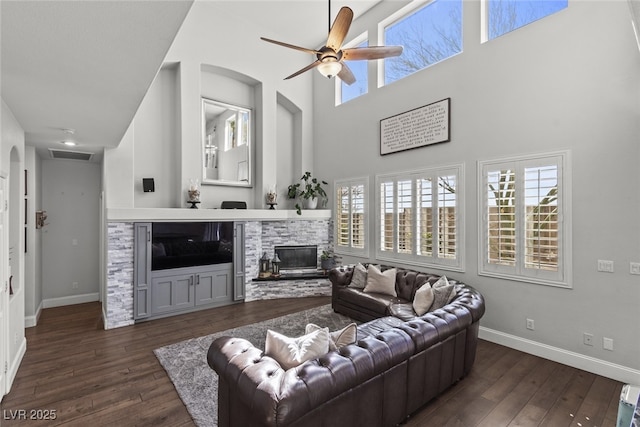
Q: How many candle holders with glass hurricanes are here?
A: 2